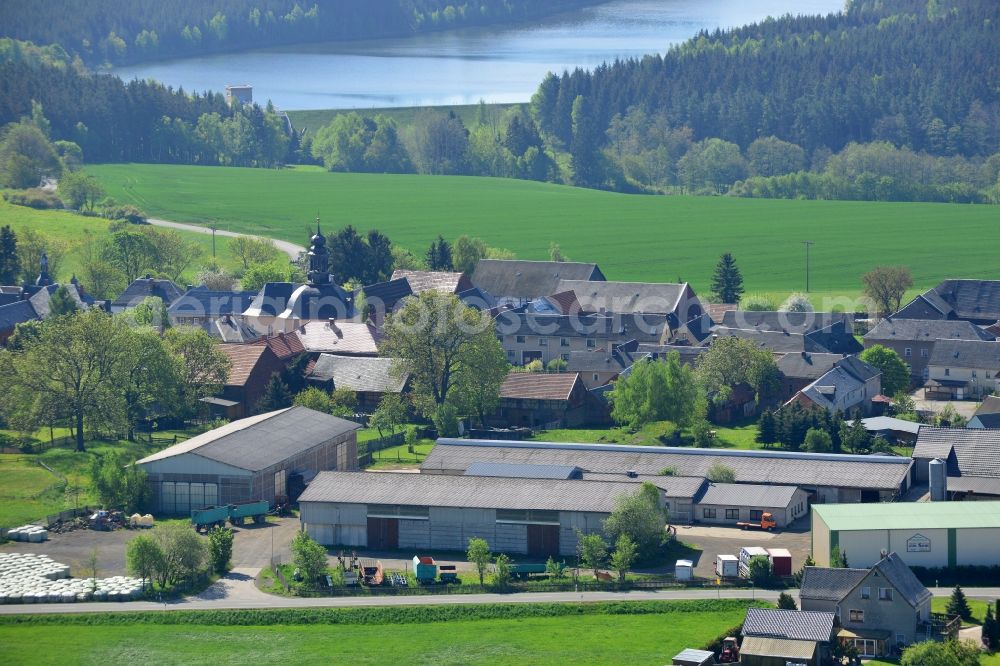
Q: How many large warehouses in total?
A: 4